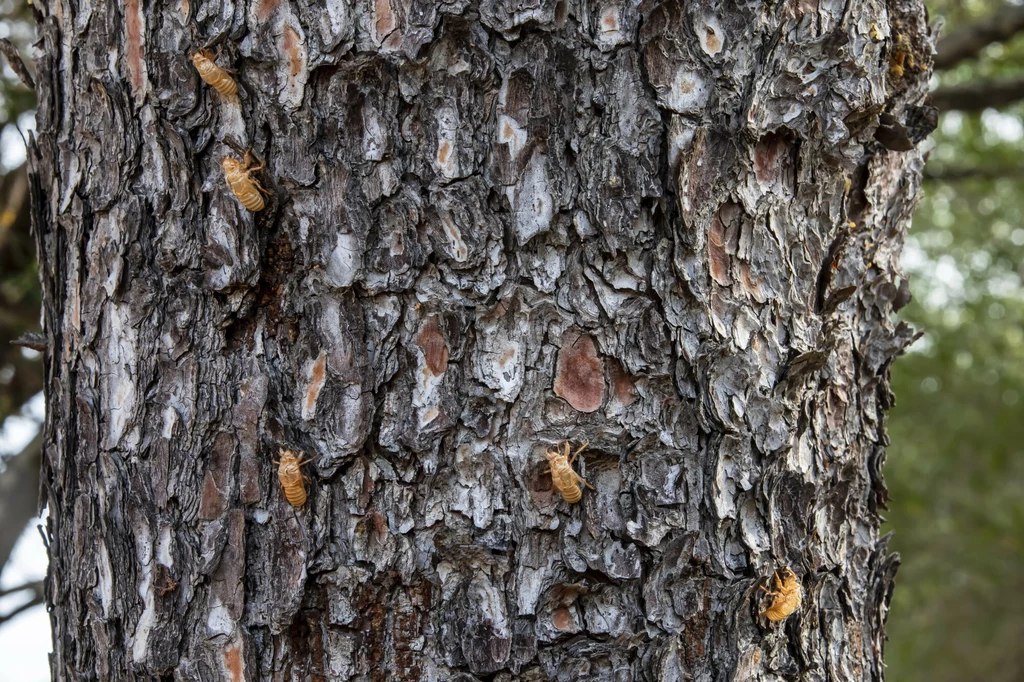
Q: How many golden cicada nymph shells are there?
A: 5